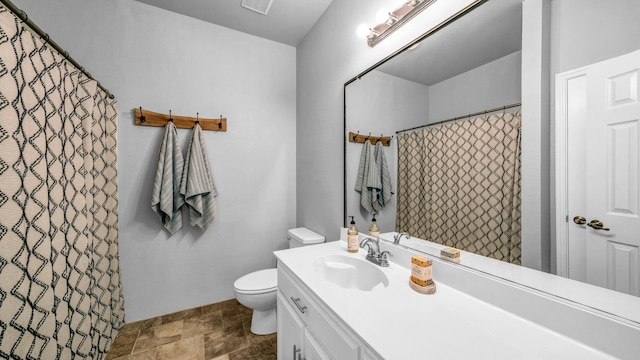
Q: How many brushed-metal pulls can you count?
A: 3